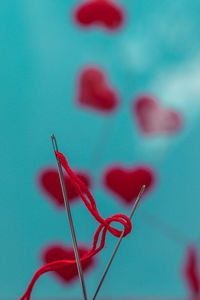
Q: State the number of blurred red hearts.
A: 7